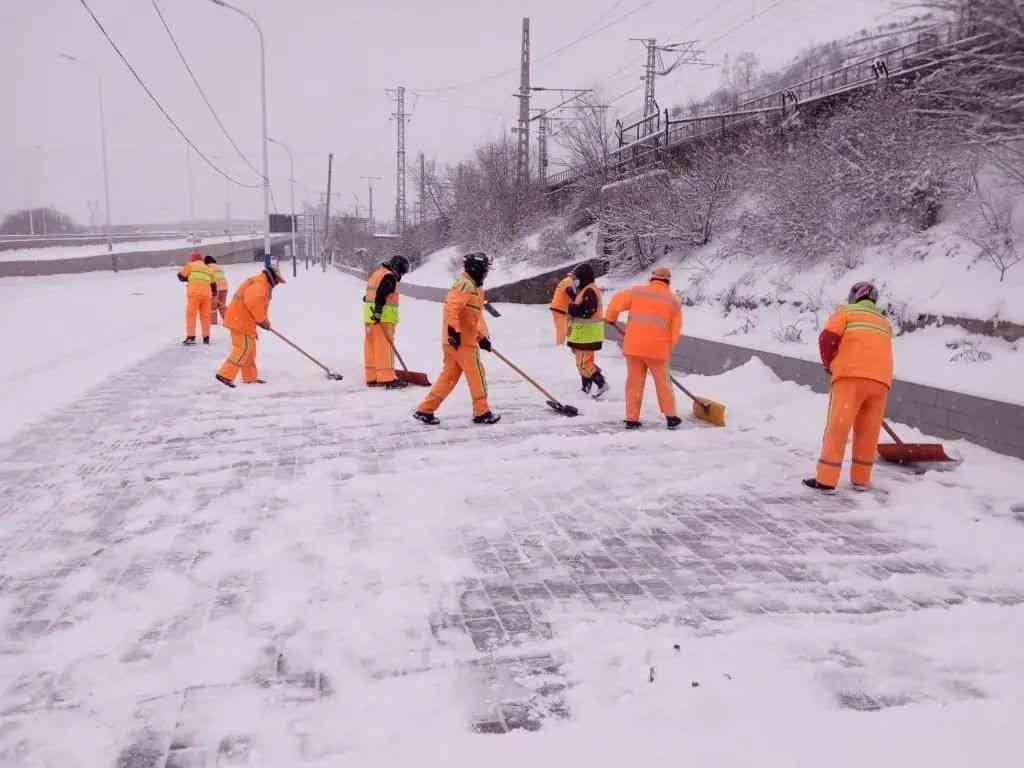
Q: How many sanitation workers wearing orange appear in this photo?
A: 9